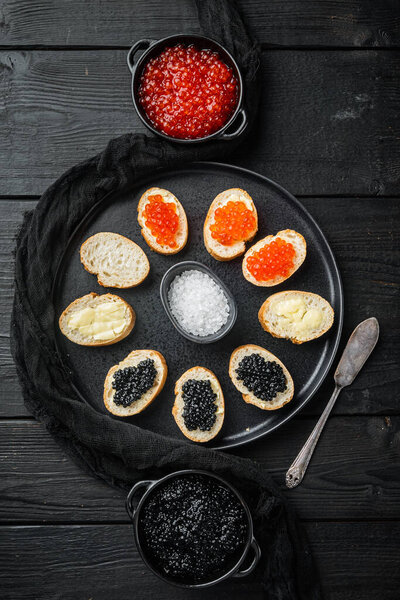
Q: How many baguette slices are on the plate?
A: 9